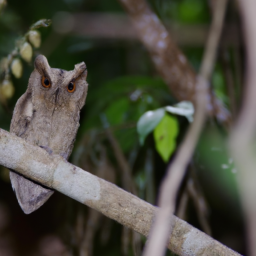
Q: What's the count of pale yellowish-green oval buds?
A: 4